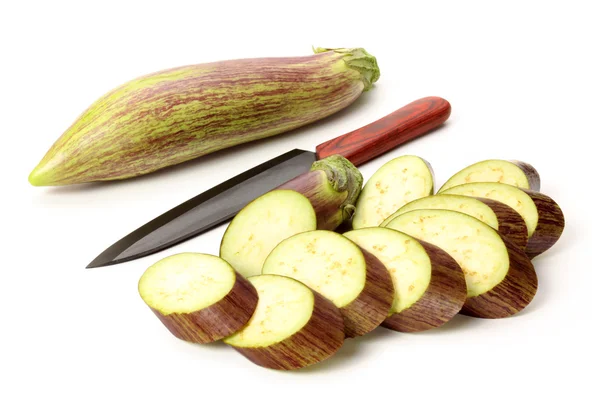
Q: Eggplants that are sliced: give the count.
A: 1